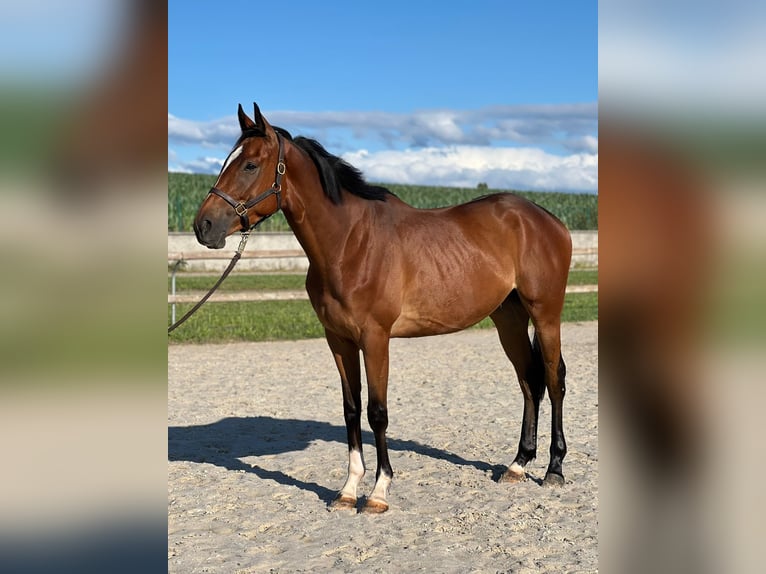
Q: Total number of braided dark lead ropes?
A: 1